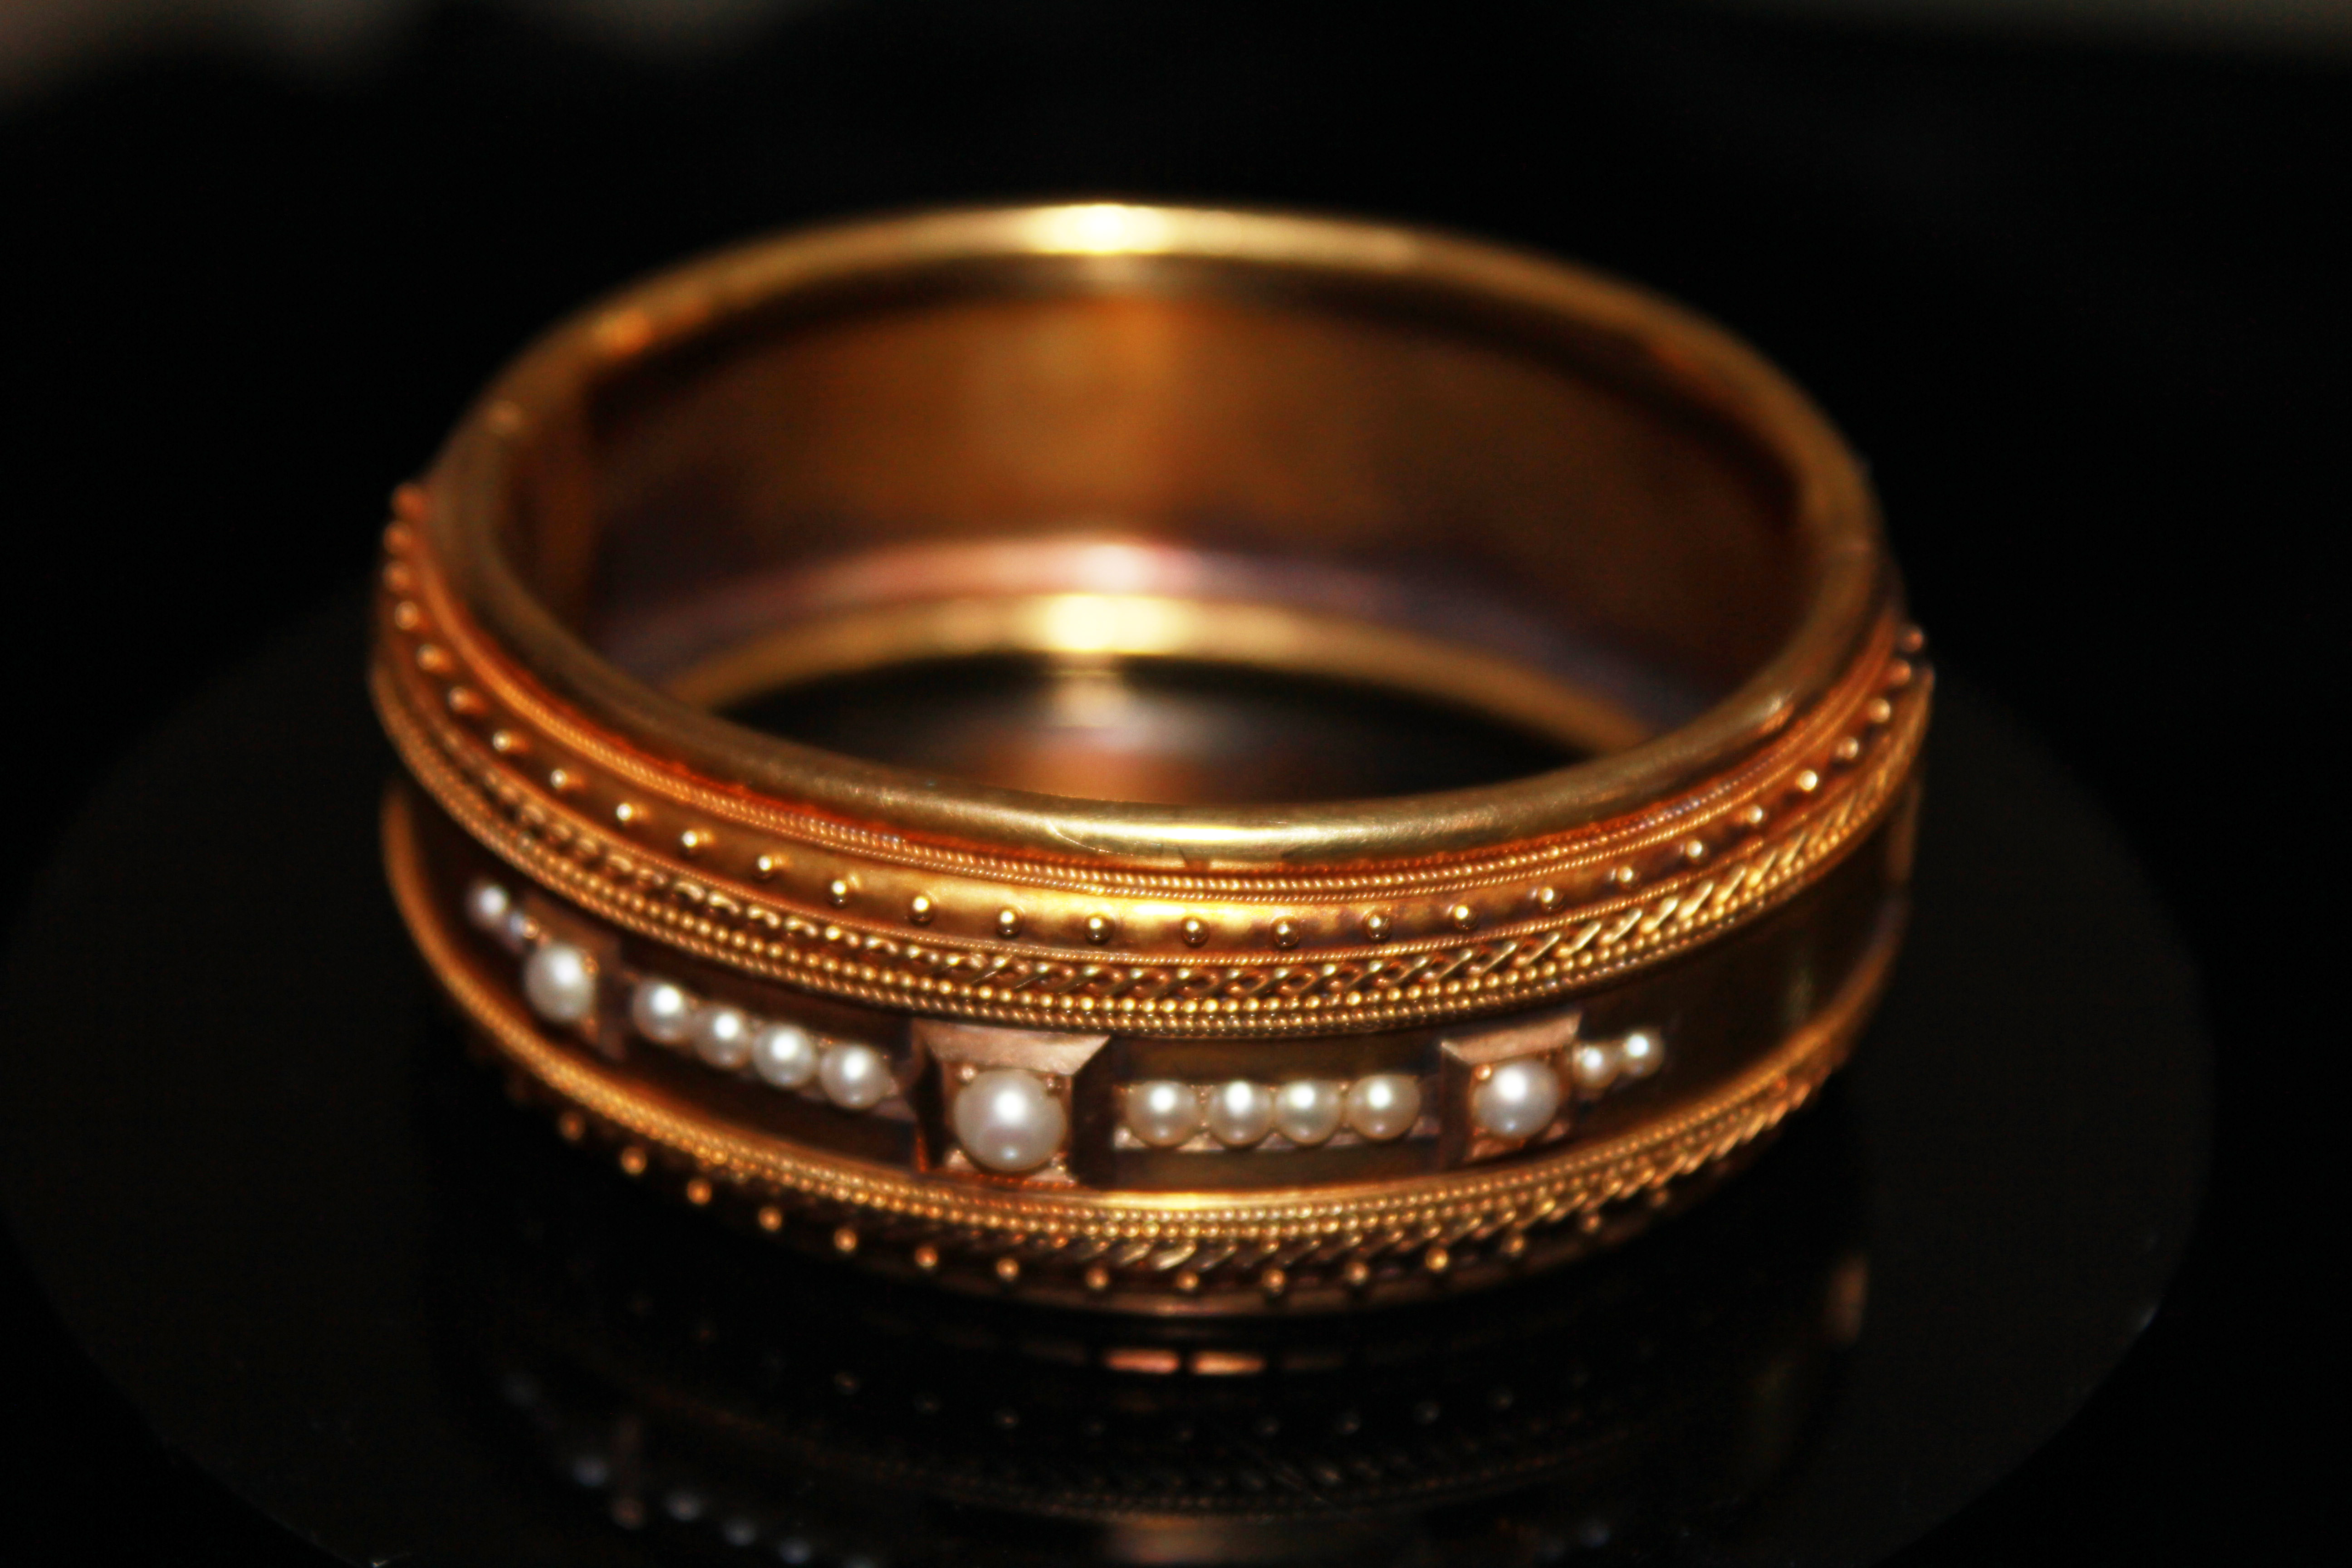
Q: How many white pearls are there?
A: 15